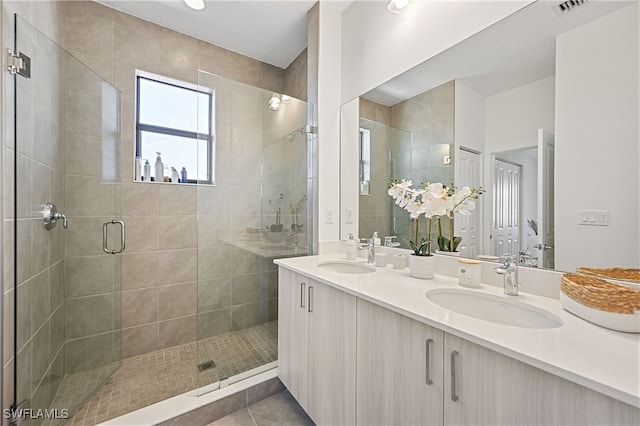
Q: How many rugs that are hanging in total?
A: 0